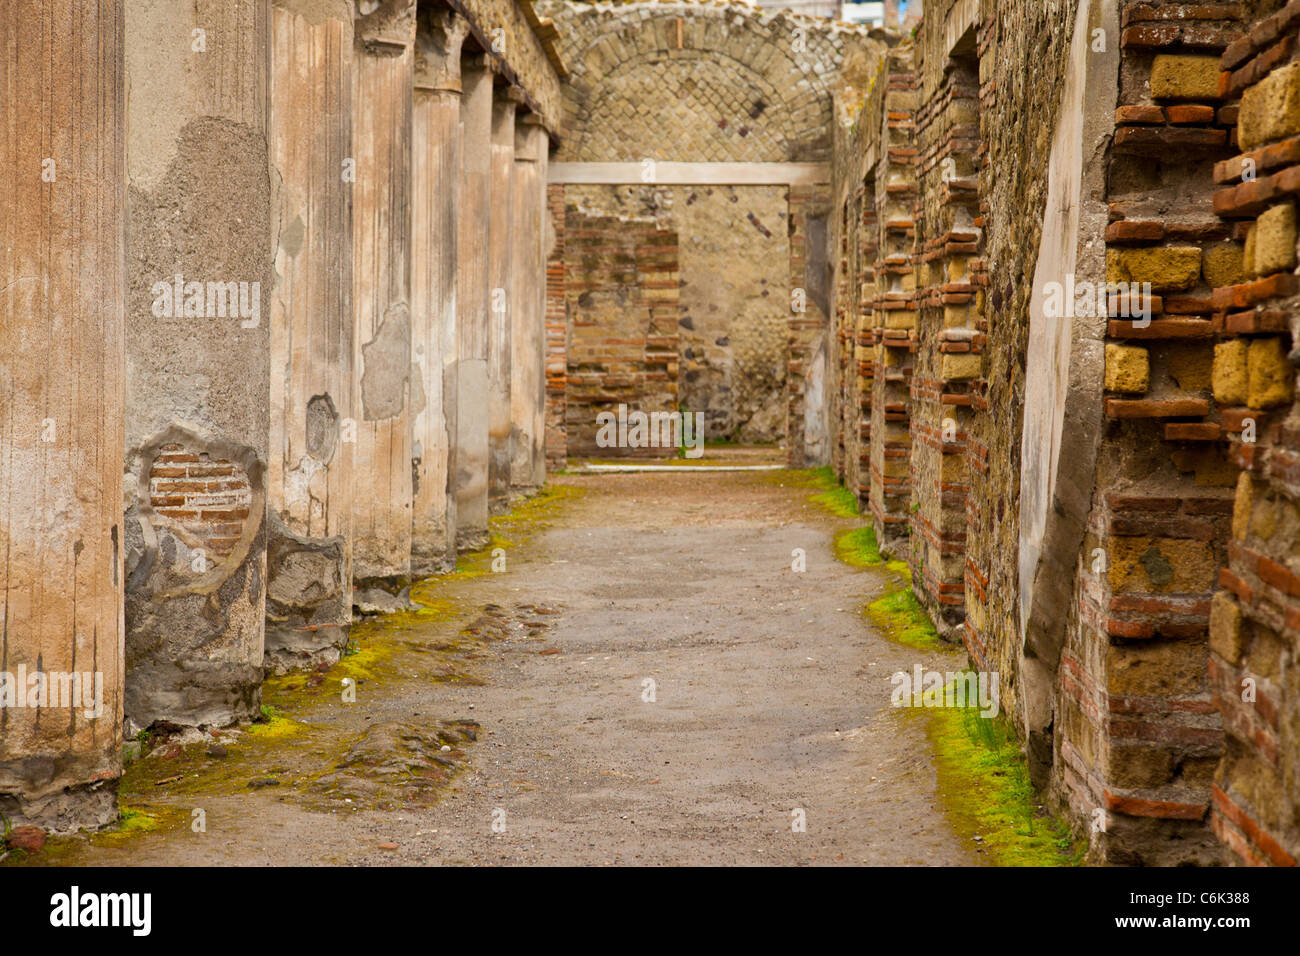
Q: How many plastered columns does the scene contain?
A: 8